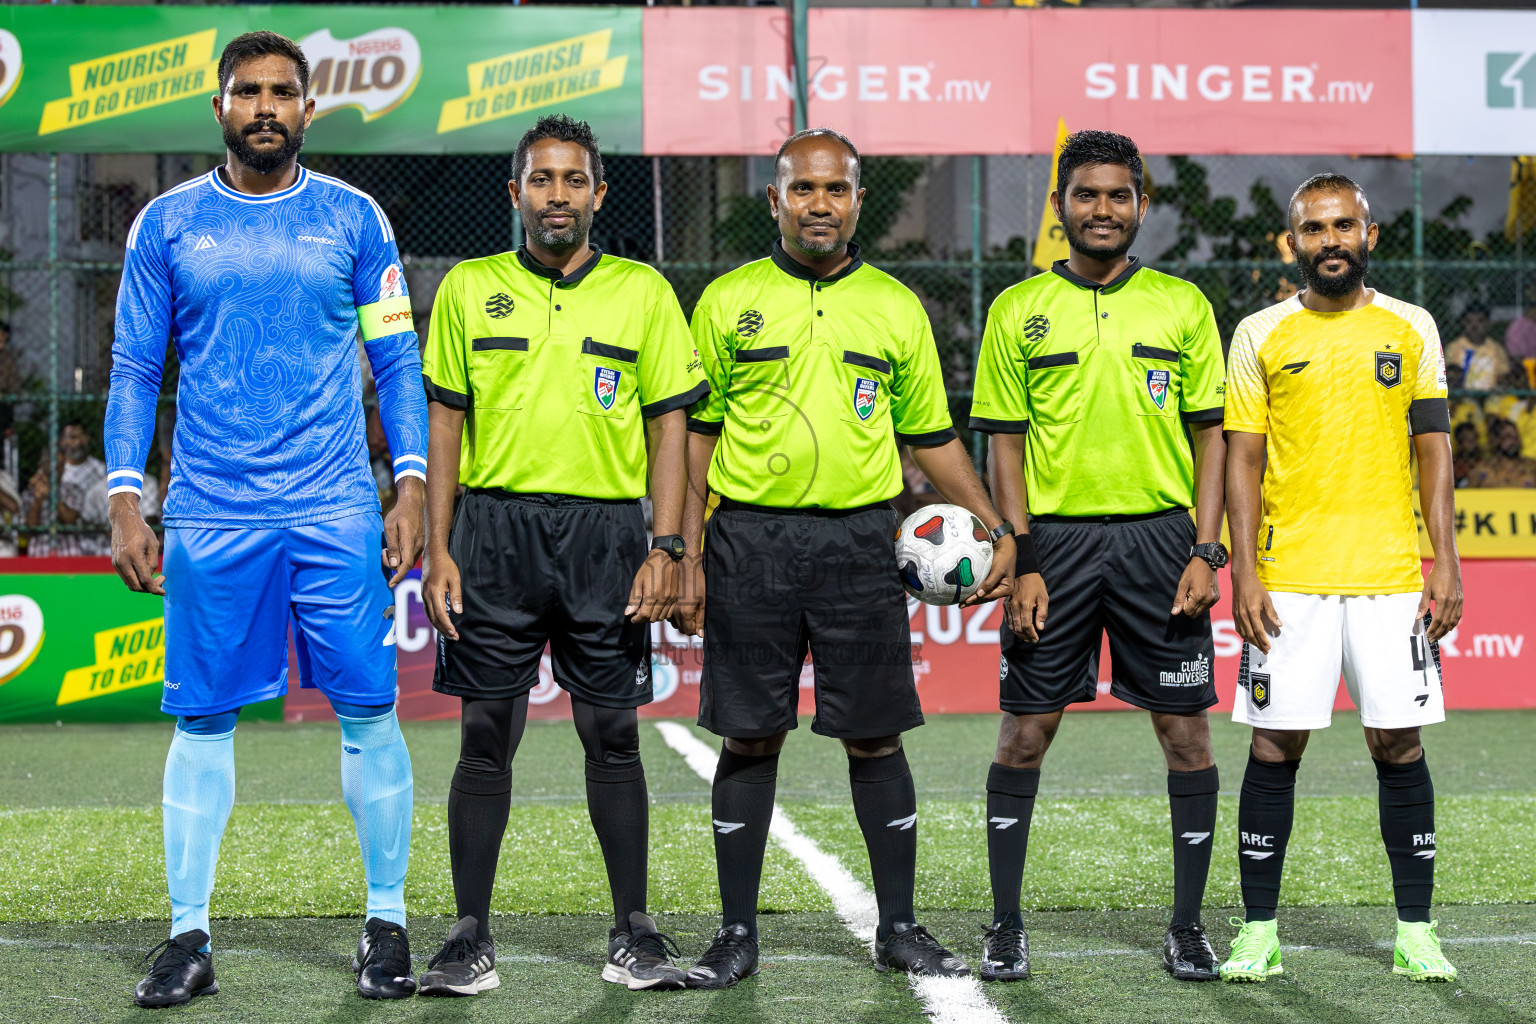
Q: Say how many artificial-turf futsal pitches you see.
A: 1